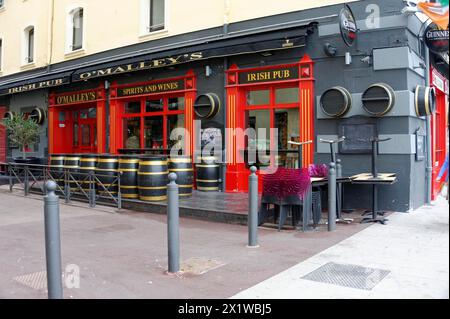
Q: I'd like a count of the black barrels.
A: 14